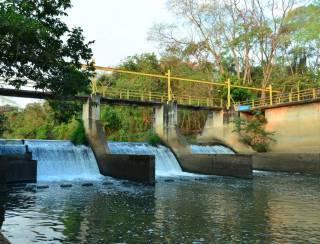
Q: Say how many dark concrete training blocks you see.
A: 3